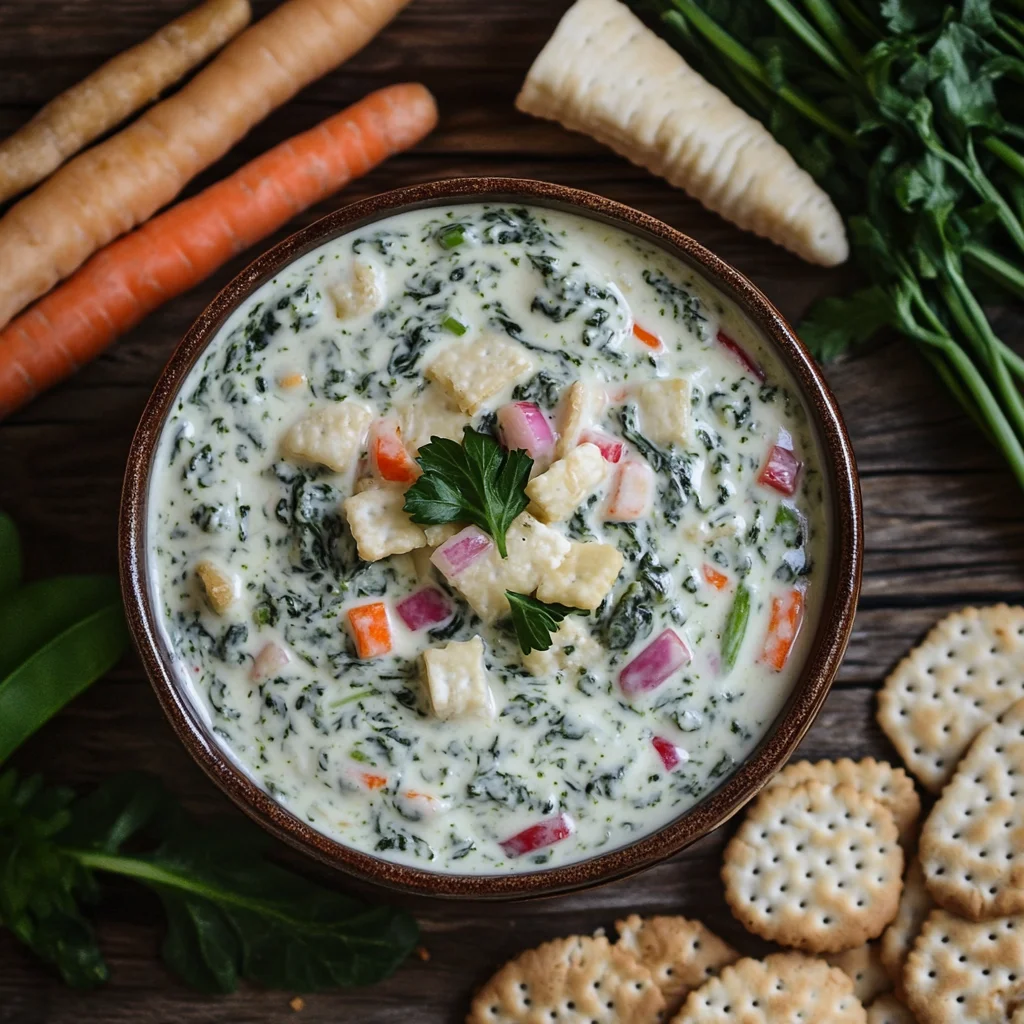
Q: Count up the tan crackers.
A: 11